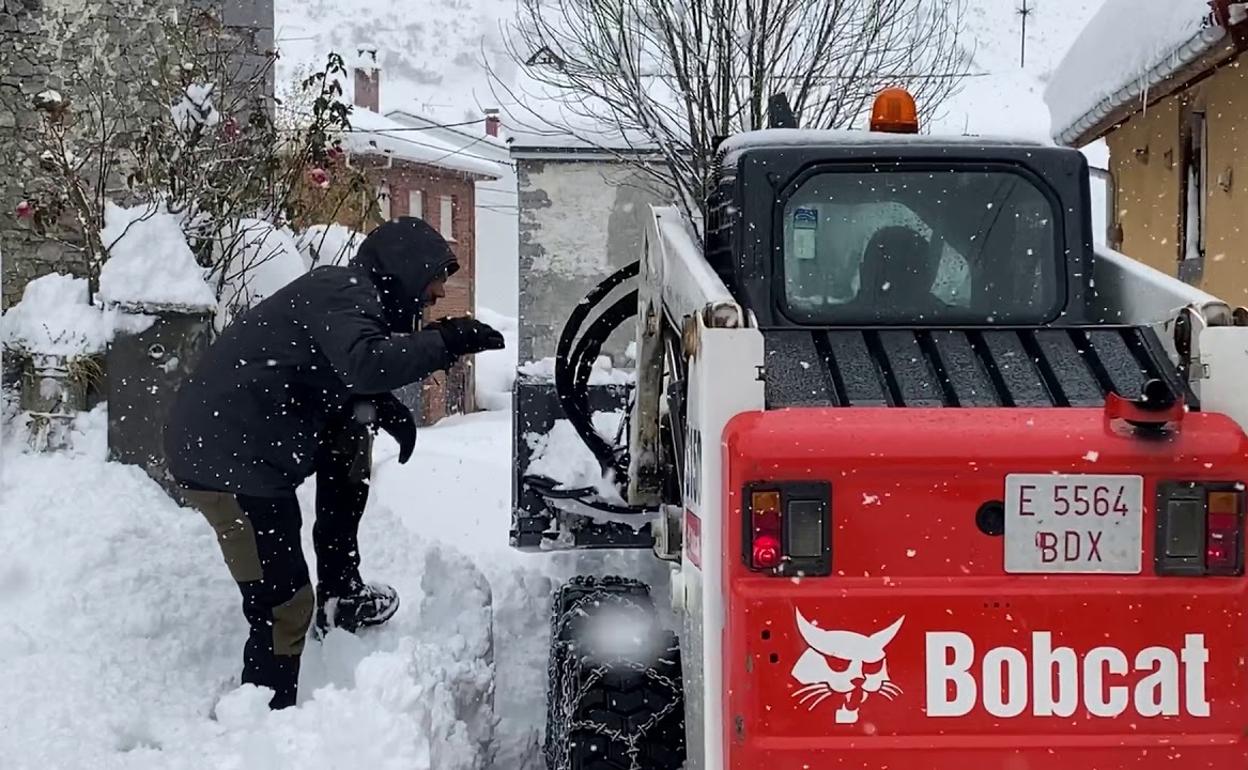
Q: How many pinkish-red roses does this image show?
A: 4